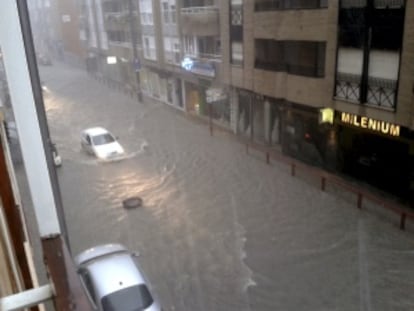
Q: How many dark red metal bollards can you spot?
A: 6